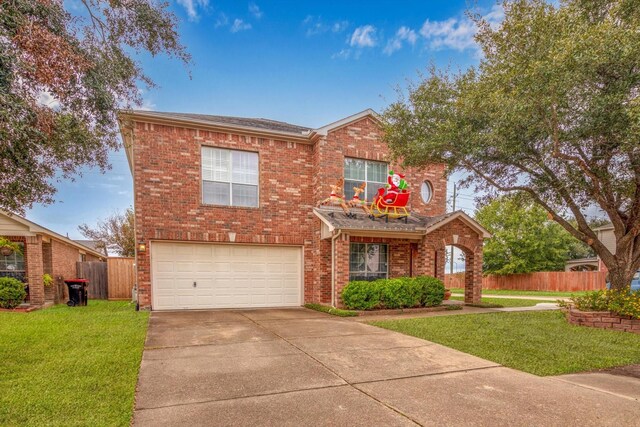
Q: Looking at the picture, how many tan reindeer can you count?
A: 2